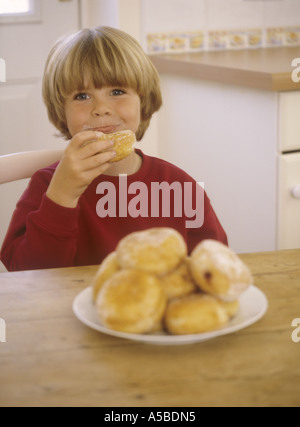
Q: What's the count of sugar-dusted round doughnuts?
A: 8